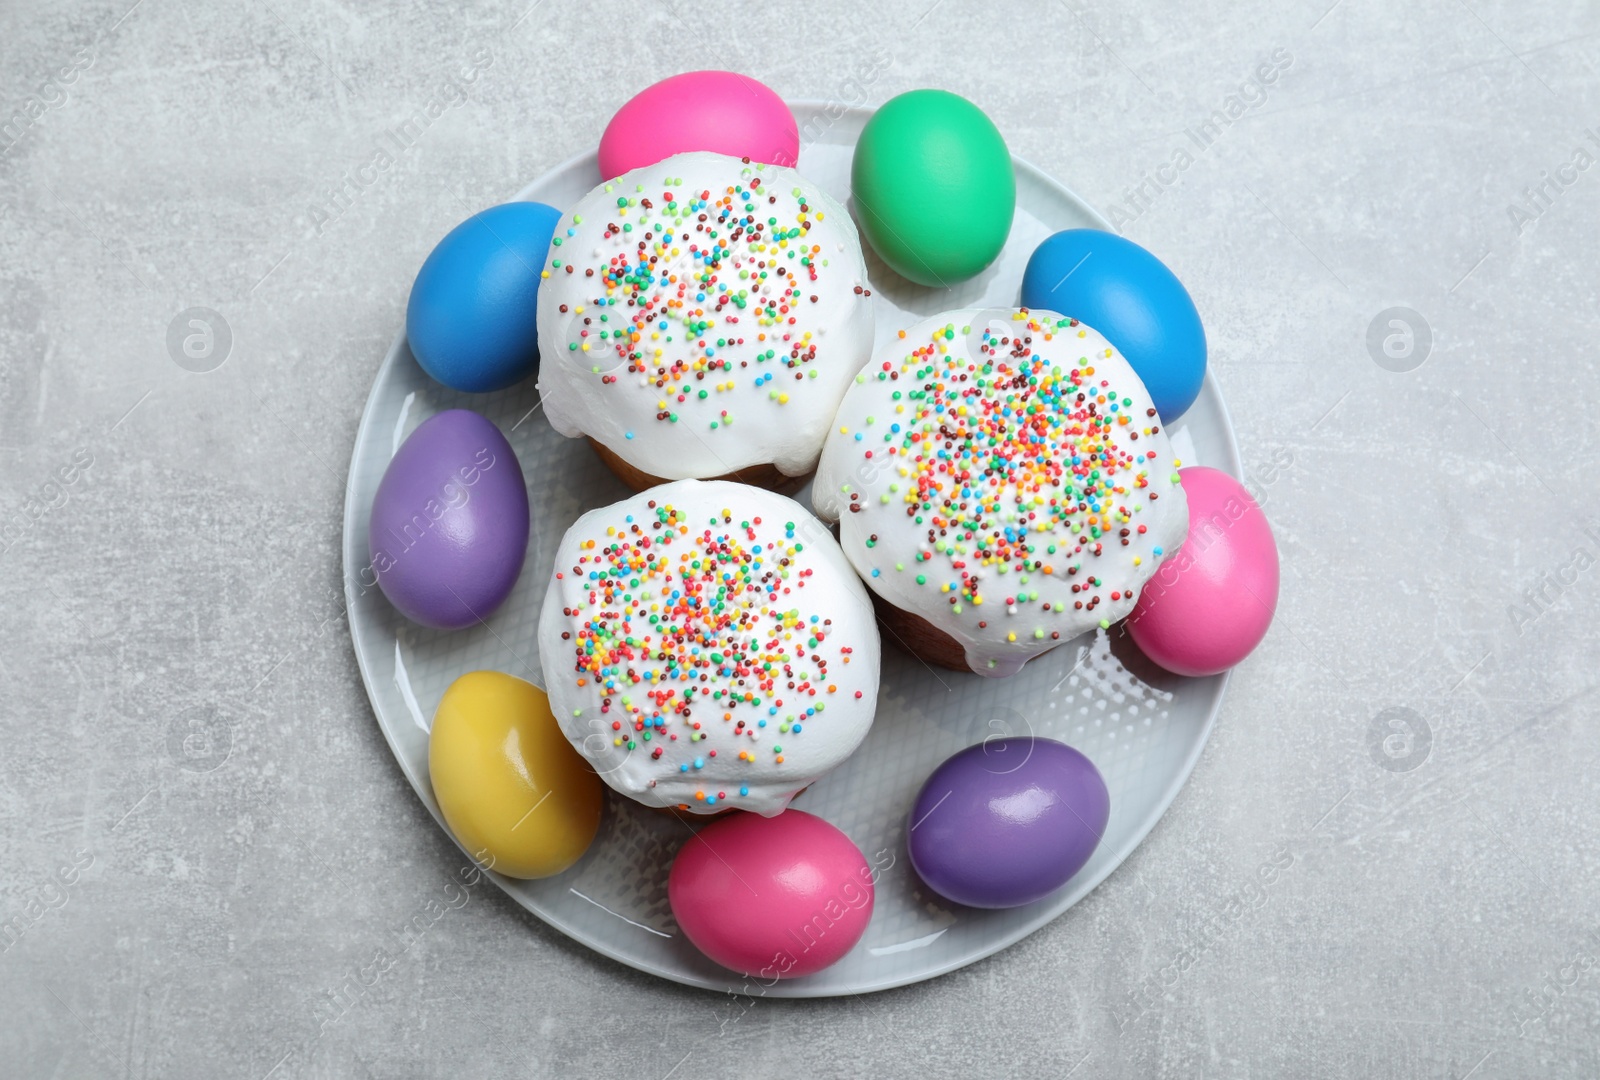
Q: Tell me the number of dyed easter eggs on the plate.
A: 9